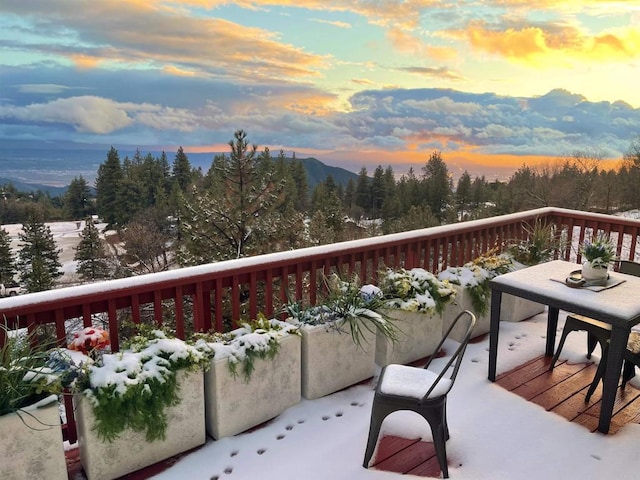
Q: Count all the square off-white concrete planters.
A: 7